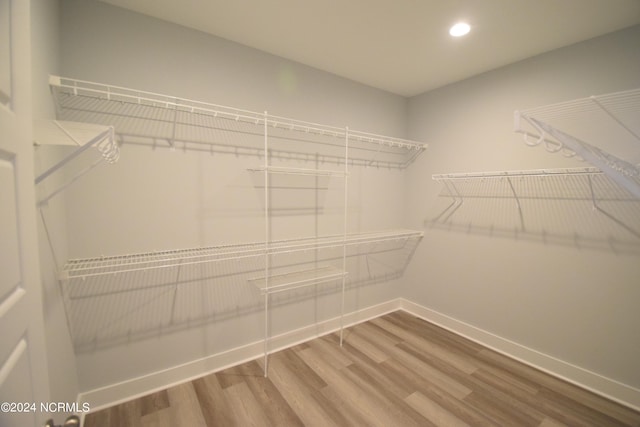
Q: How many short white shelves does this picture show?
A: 2